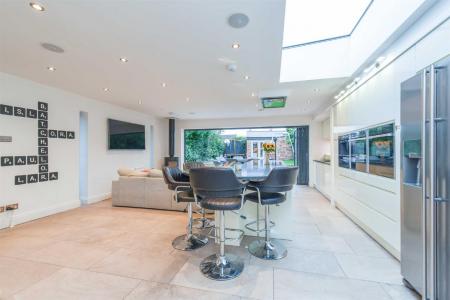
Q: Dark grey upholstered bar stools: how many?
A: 4